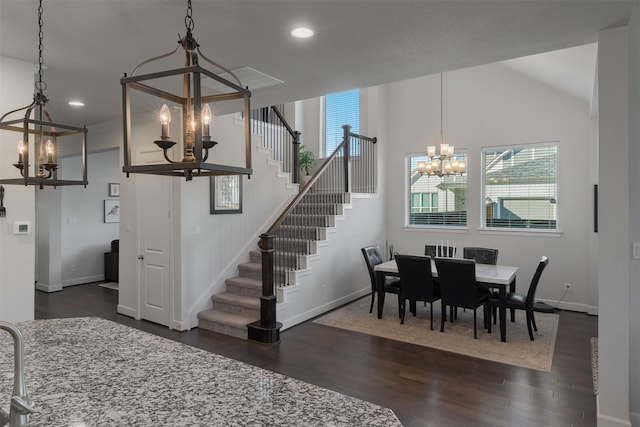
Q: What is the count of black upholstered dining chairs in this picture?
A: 6